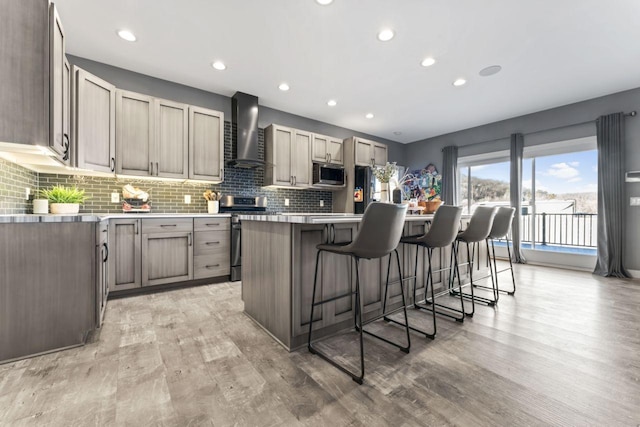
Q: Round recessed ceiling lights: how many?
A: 9